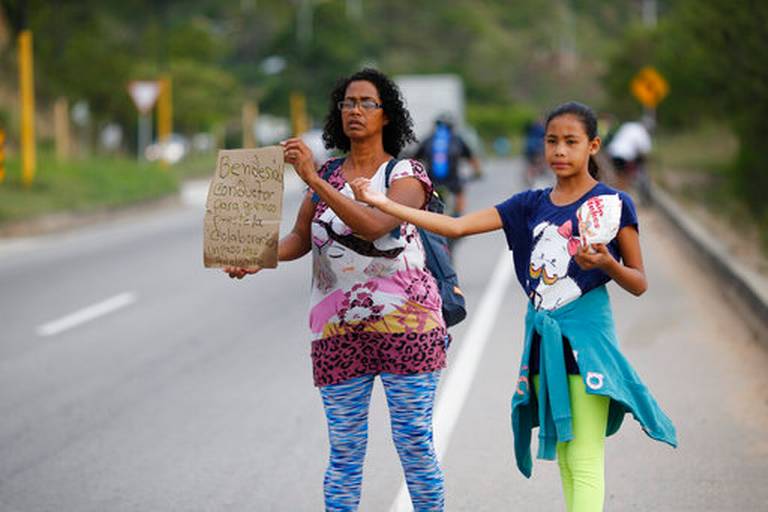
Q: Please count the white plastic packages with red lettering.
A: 1